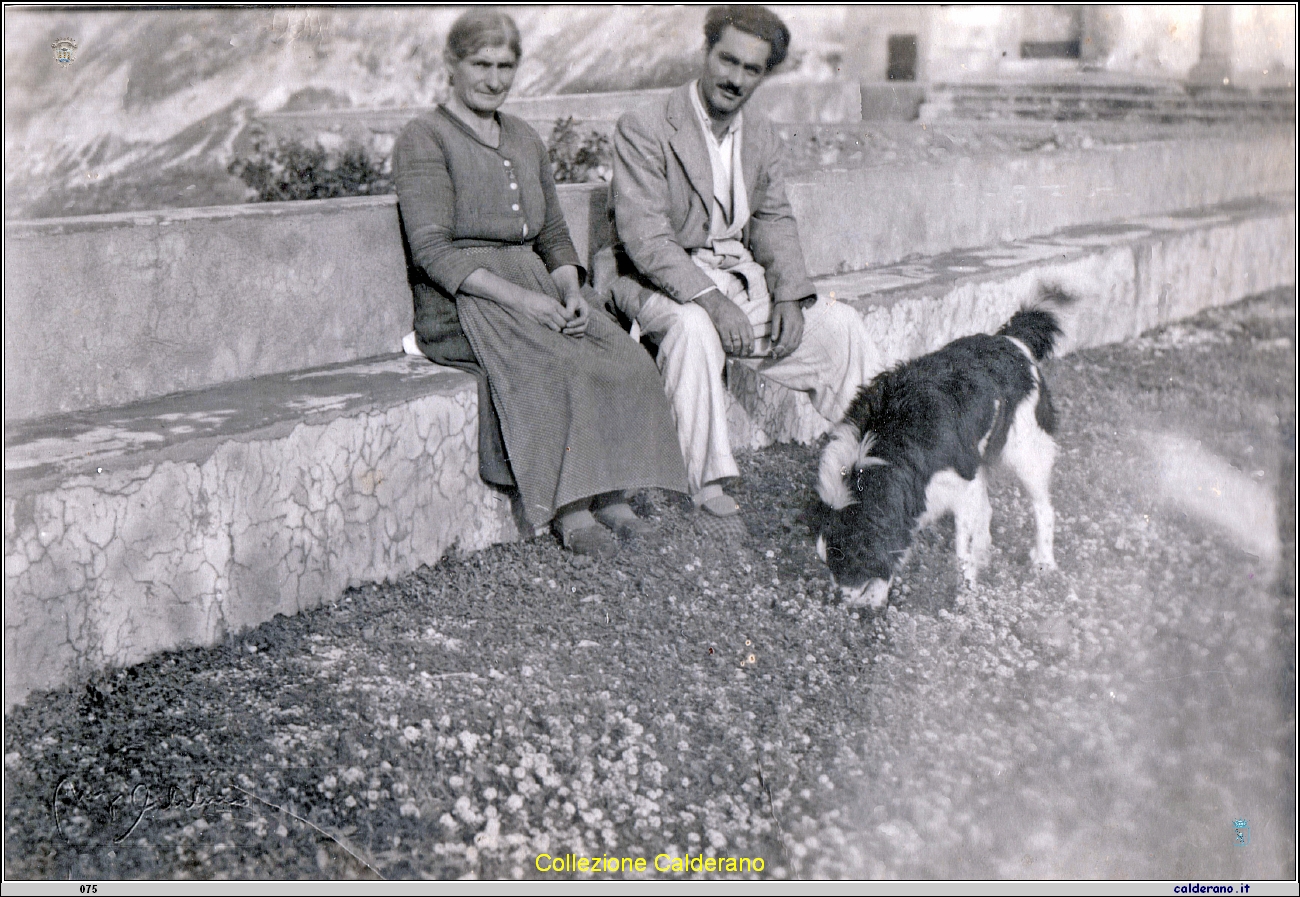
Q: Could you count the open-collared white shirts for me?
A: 1